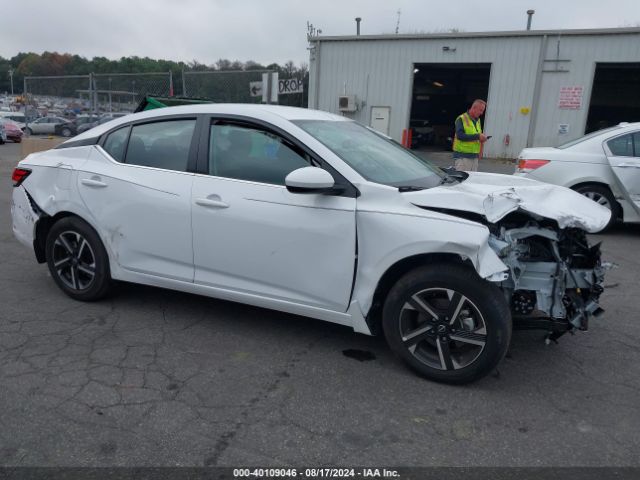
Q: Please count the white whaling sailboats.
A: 0